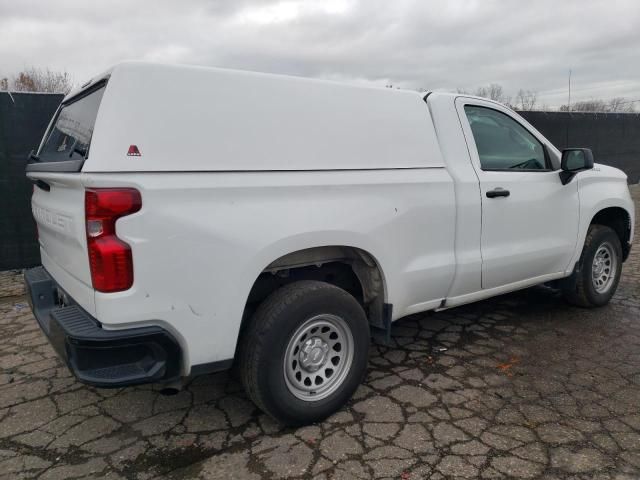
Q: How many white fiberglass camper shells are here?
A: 1